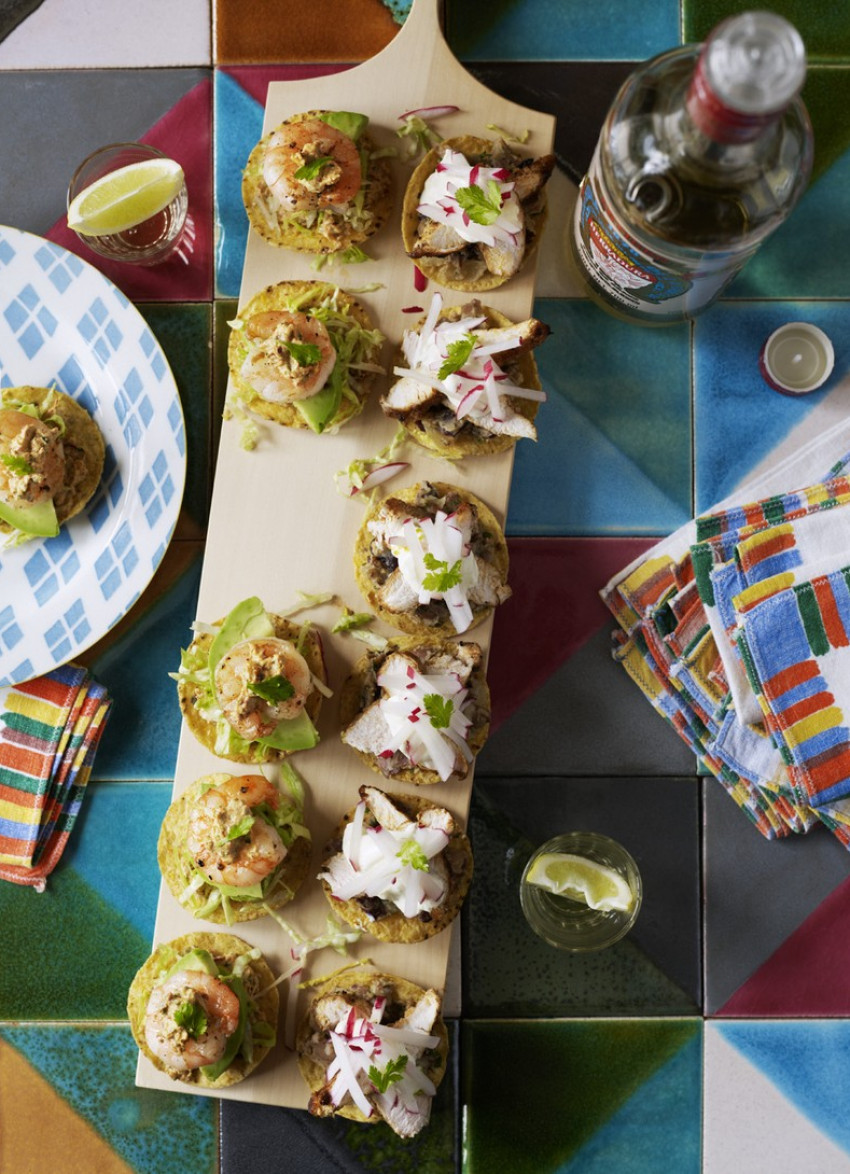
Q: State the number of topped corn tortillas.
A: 12